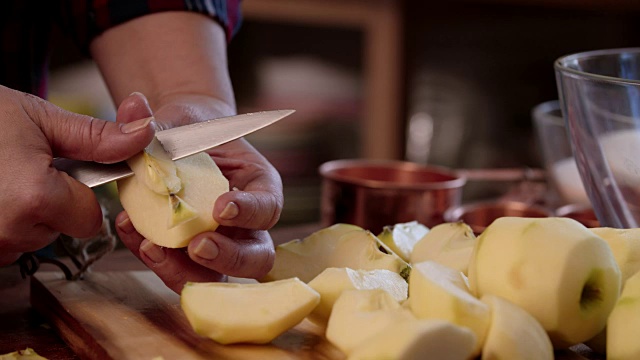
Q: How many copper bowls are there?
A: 3